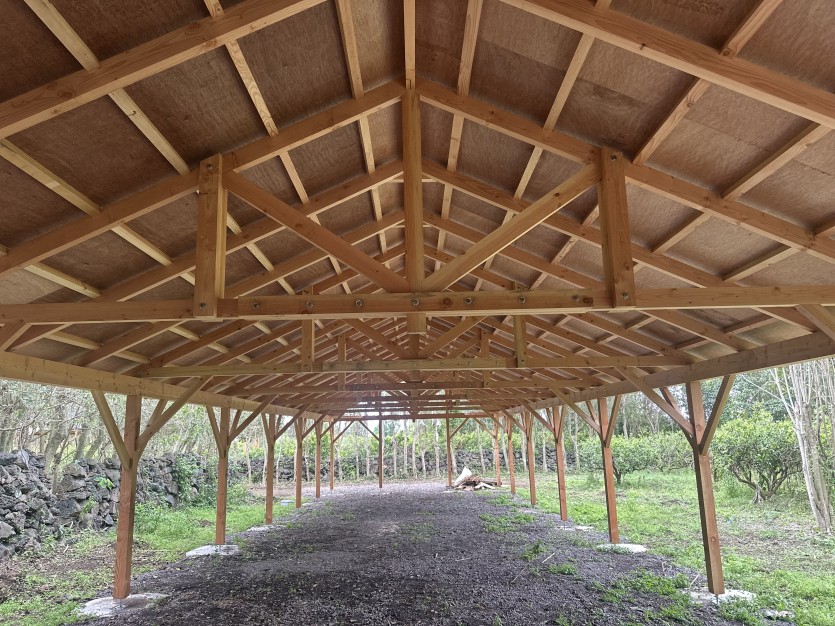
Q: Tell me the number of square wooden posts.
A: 14